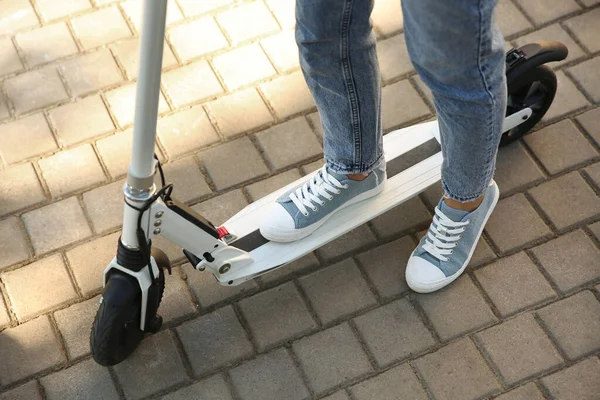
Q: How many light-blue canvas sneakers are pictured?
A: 2